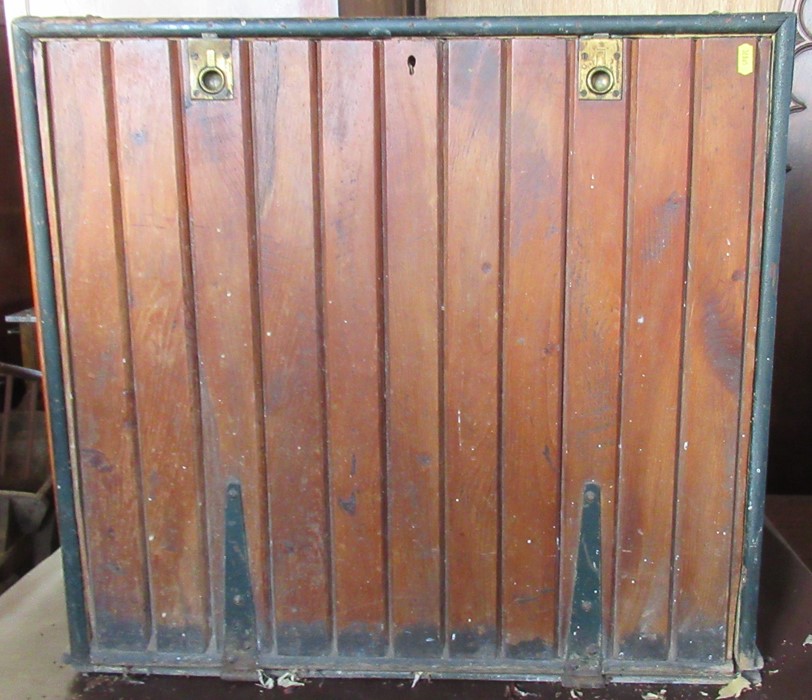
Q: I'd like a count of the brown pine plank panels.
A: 11